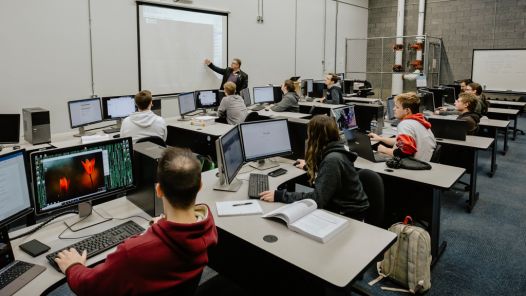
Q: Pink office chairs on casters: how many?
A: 0